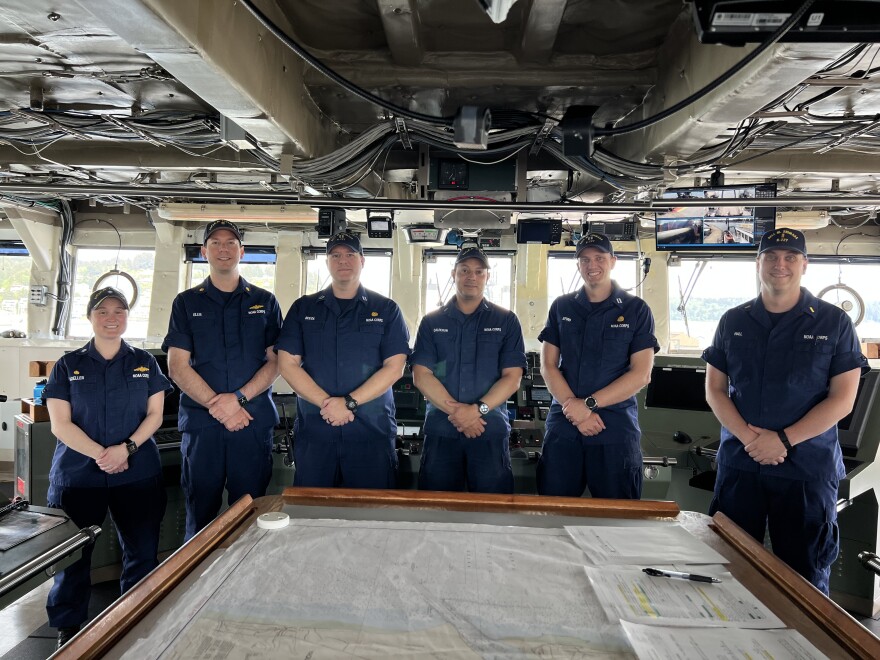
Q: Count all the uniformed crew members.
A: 6